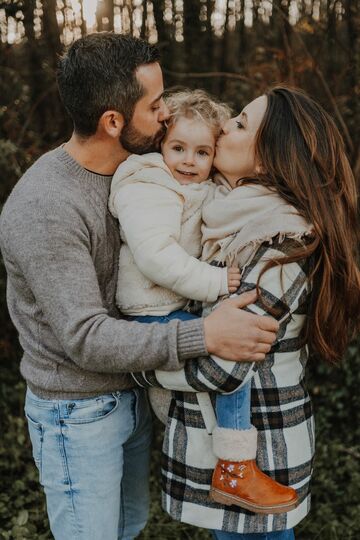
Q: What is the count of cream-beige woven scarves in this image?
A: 1